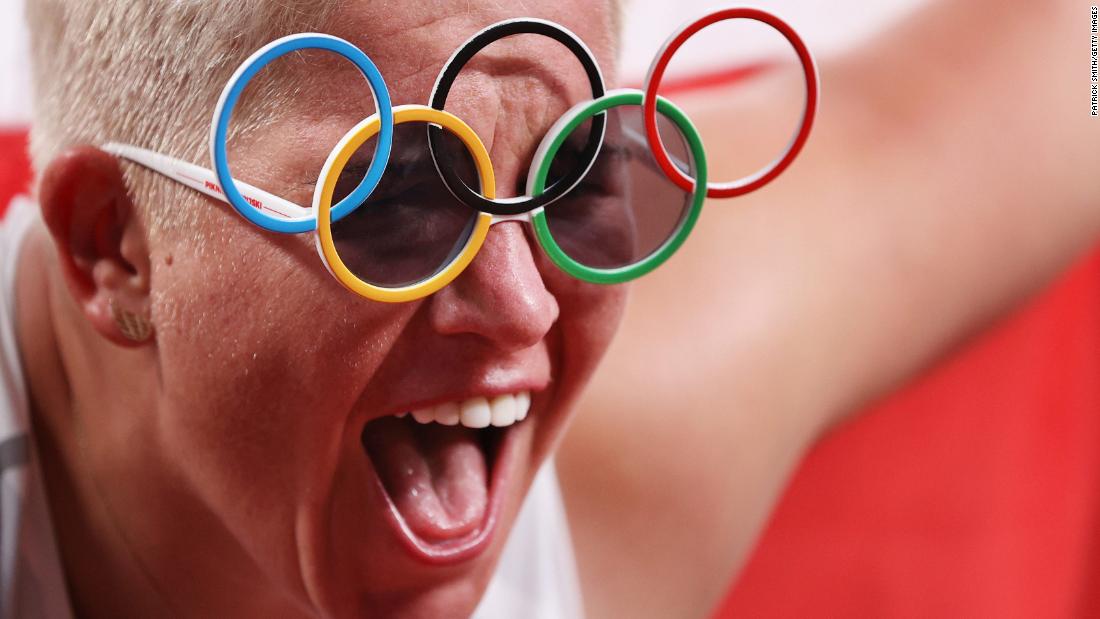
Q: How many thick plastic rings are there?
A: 5